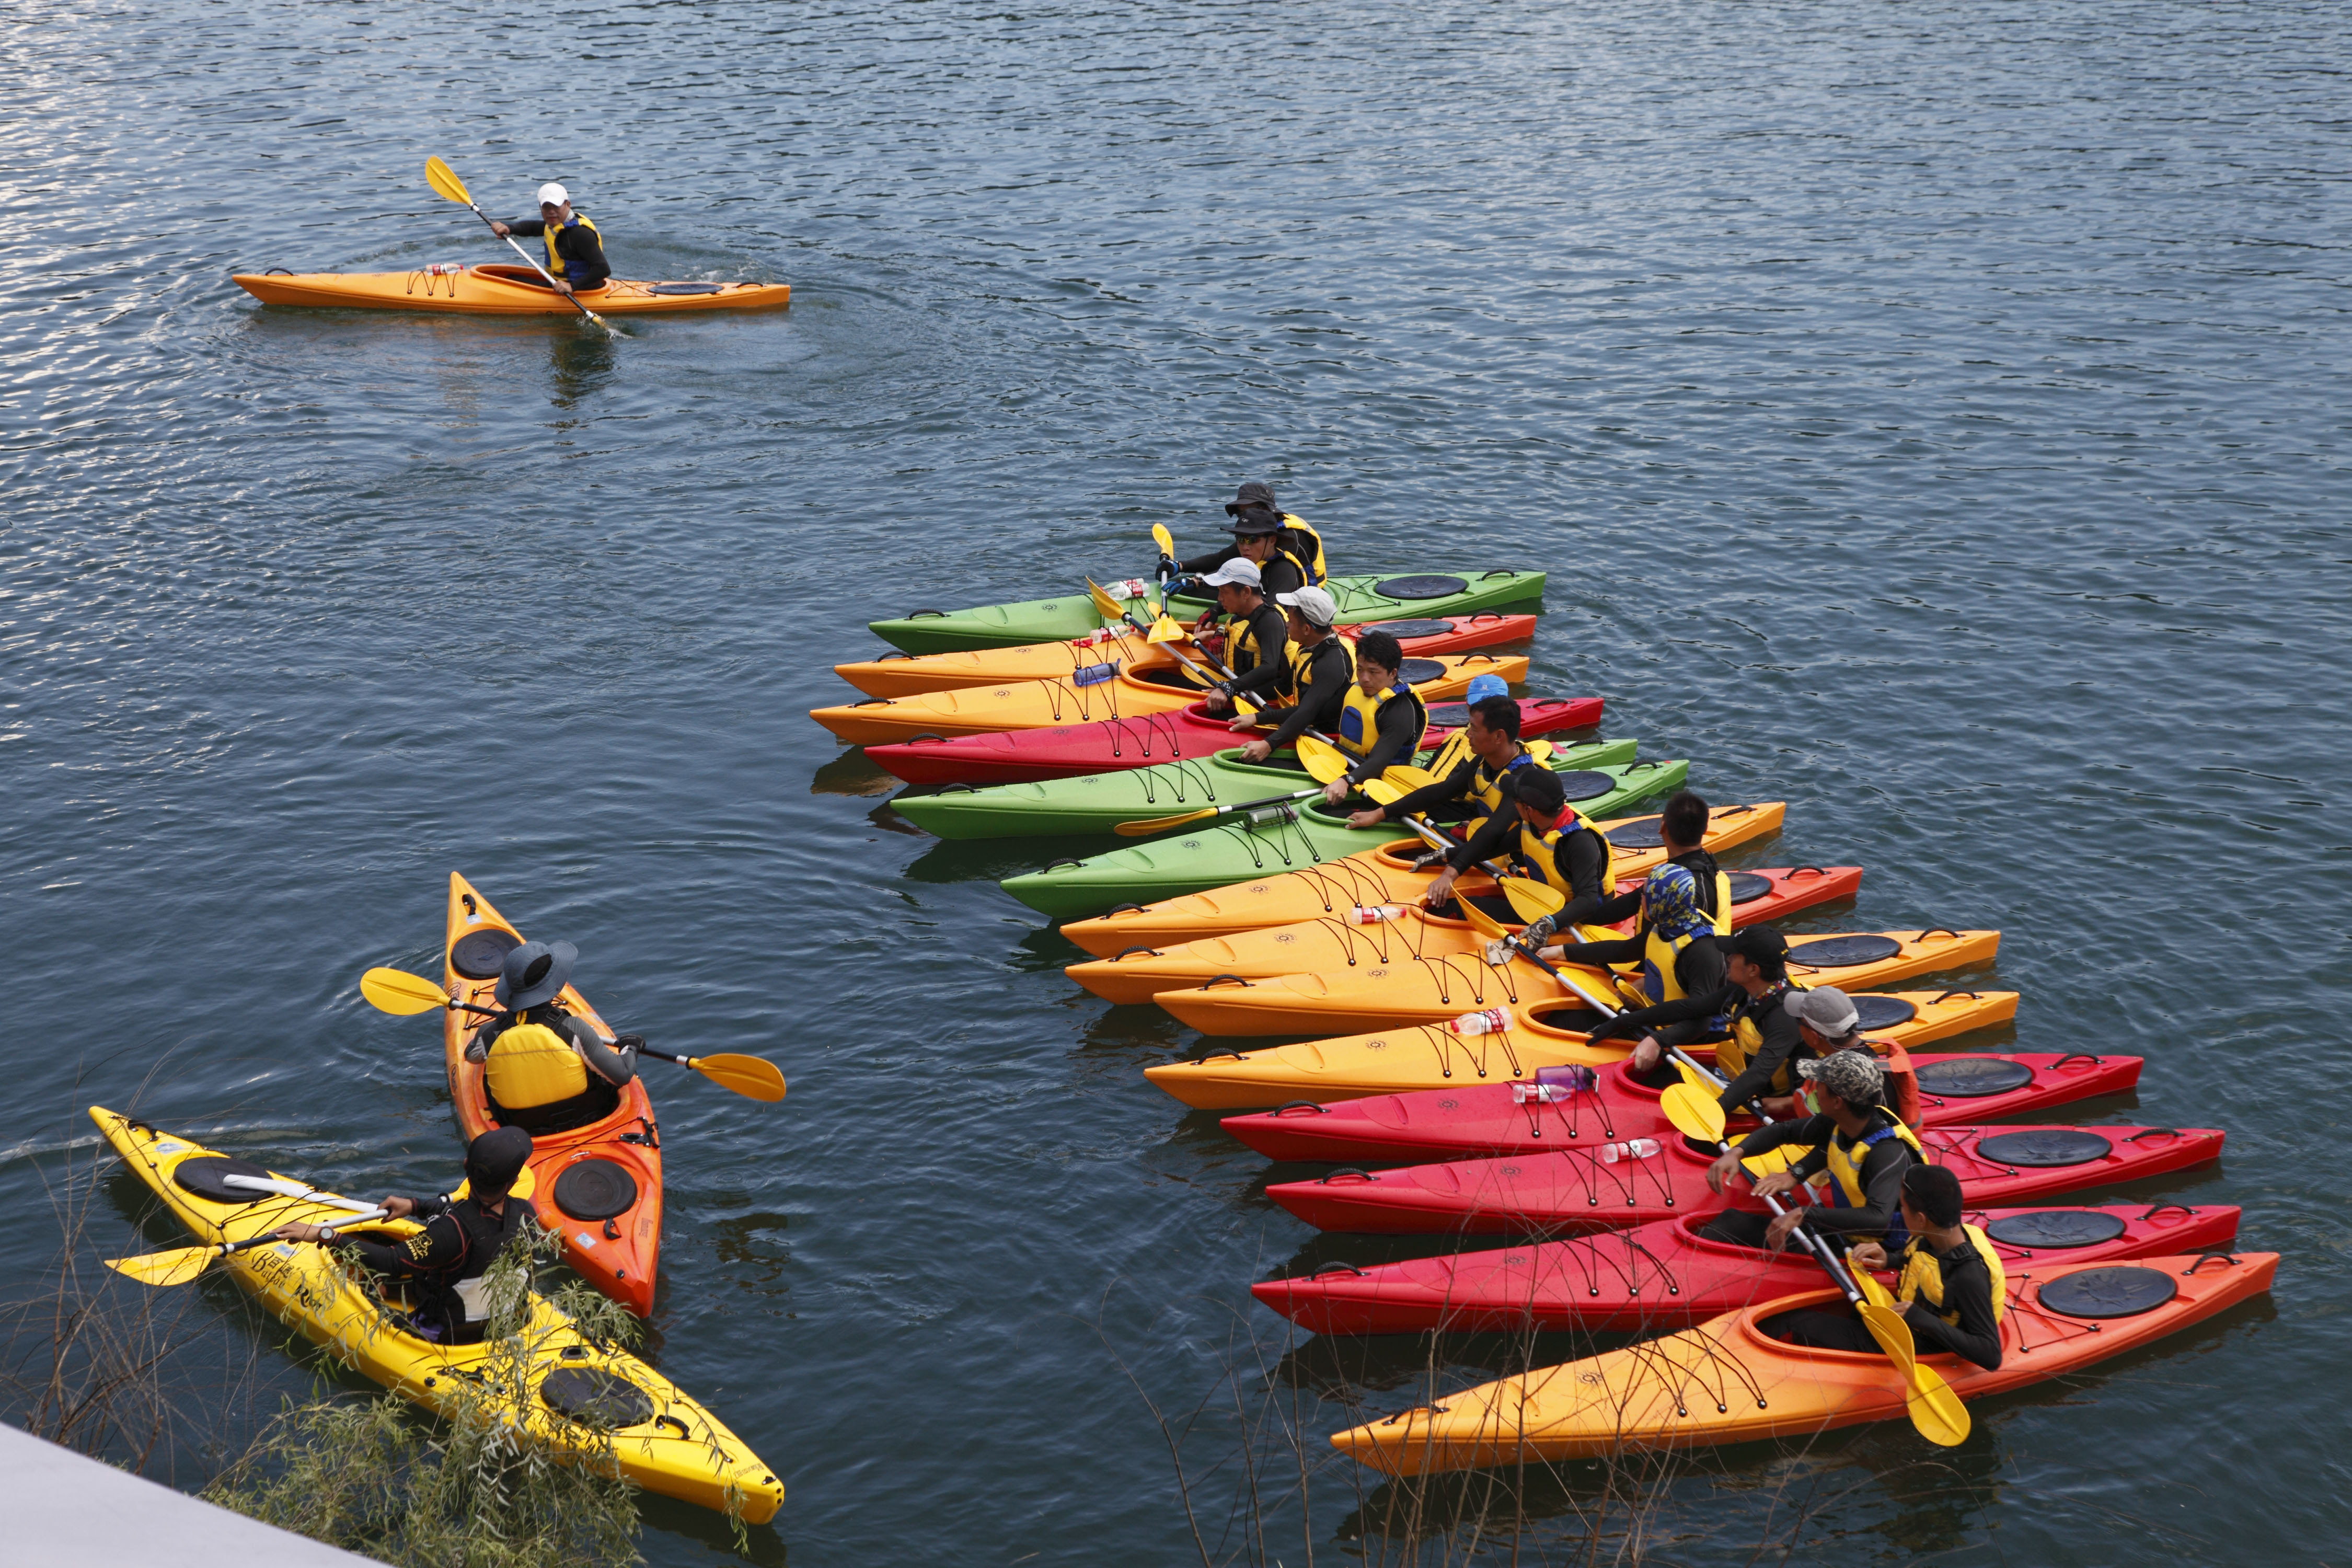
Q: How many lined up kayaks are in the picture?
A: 14